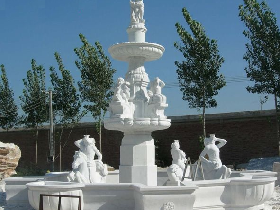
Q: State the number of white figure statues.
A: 6